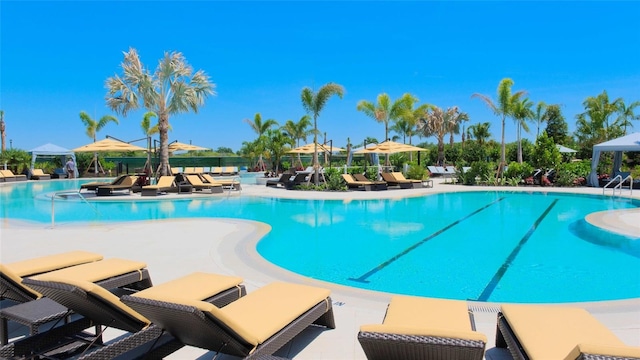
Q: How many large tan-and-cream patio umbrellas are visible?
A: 4